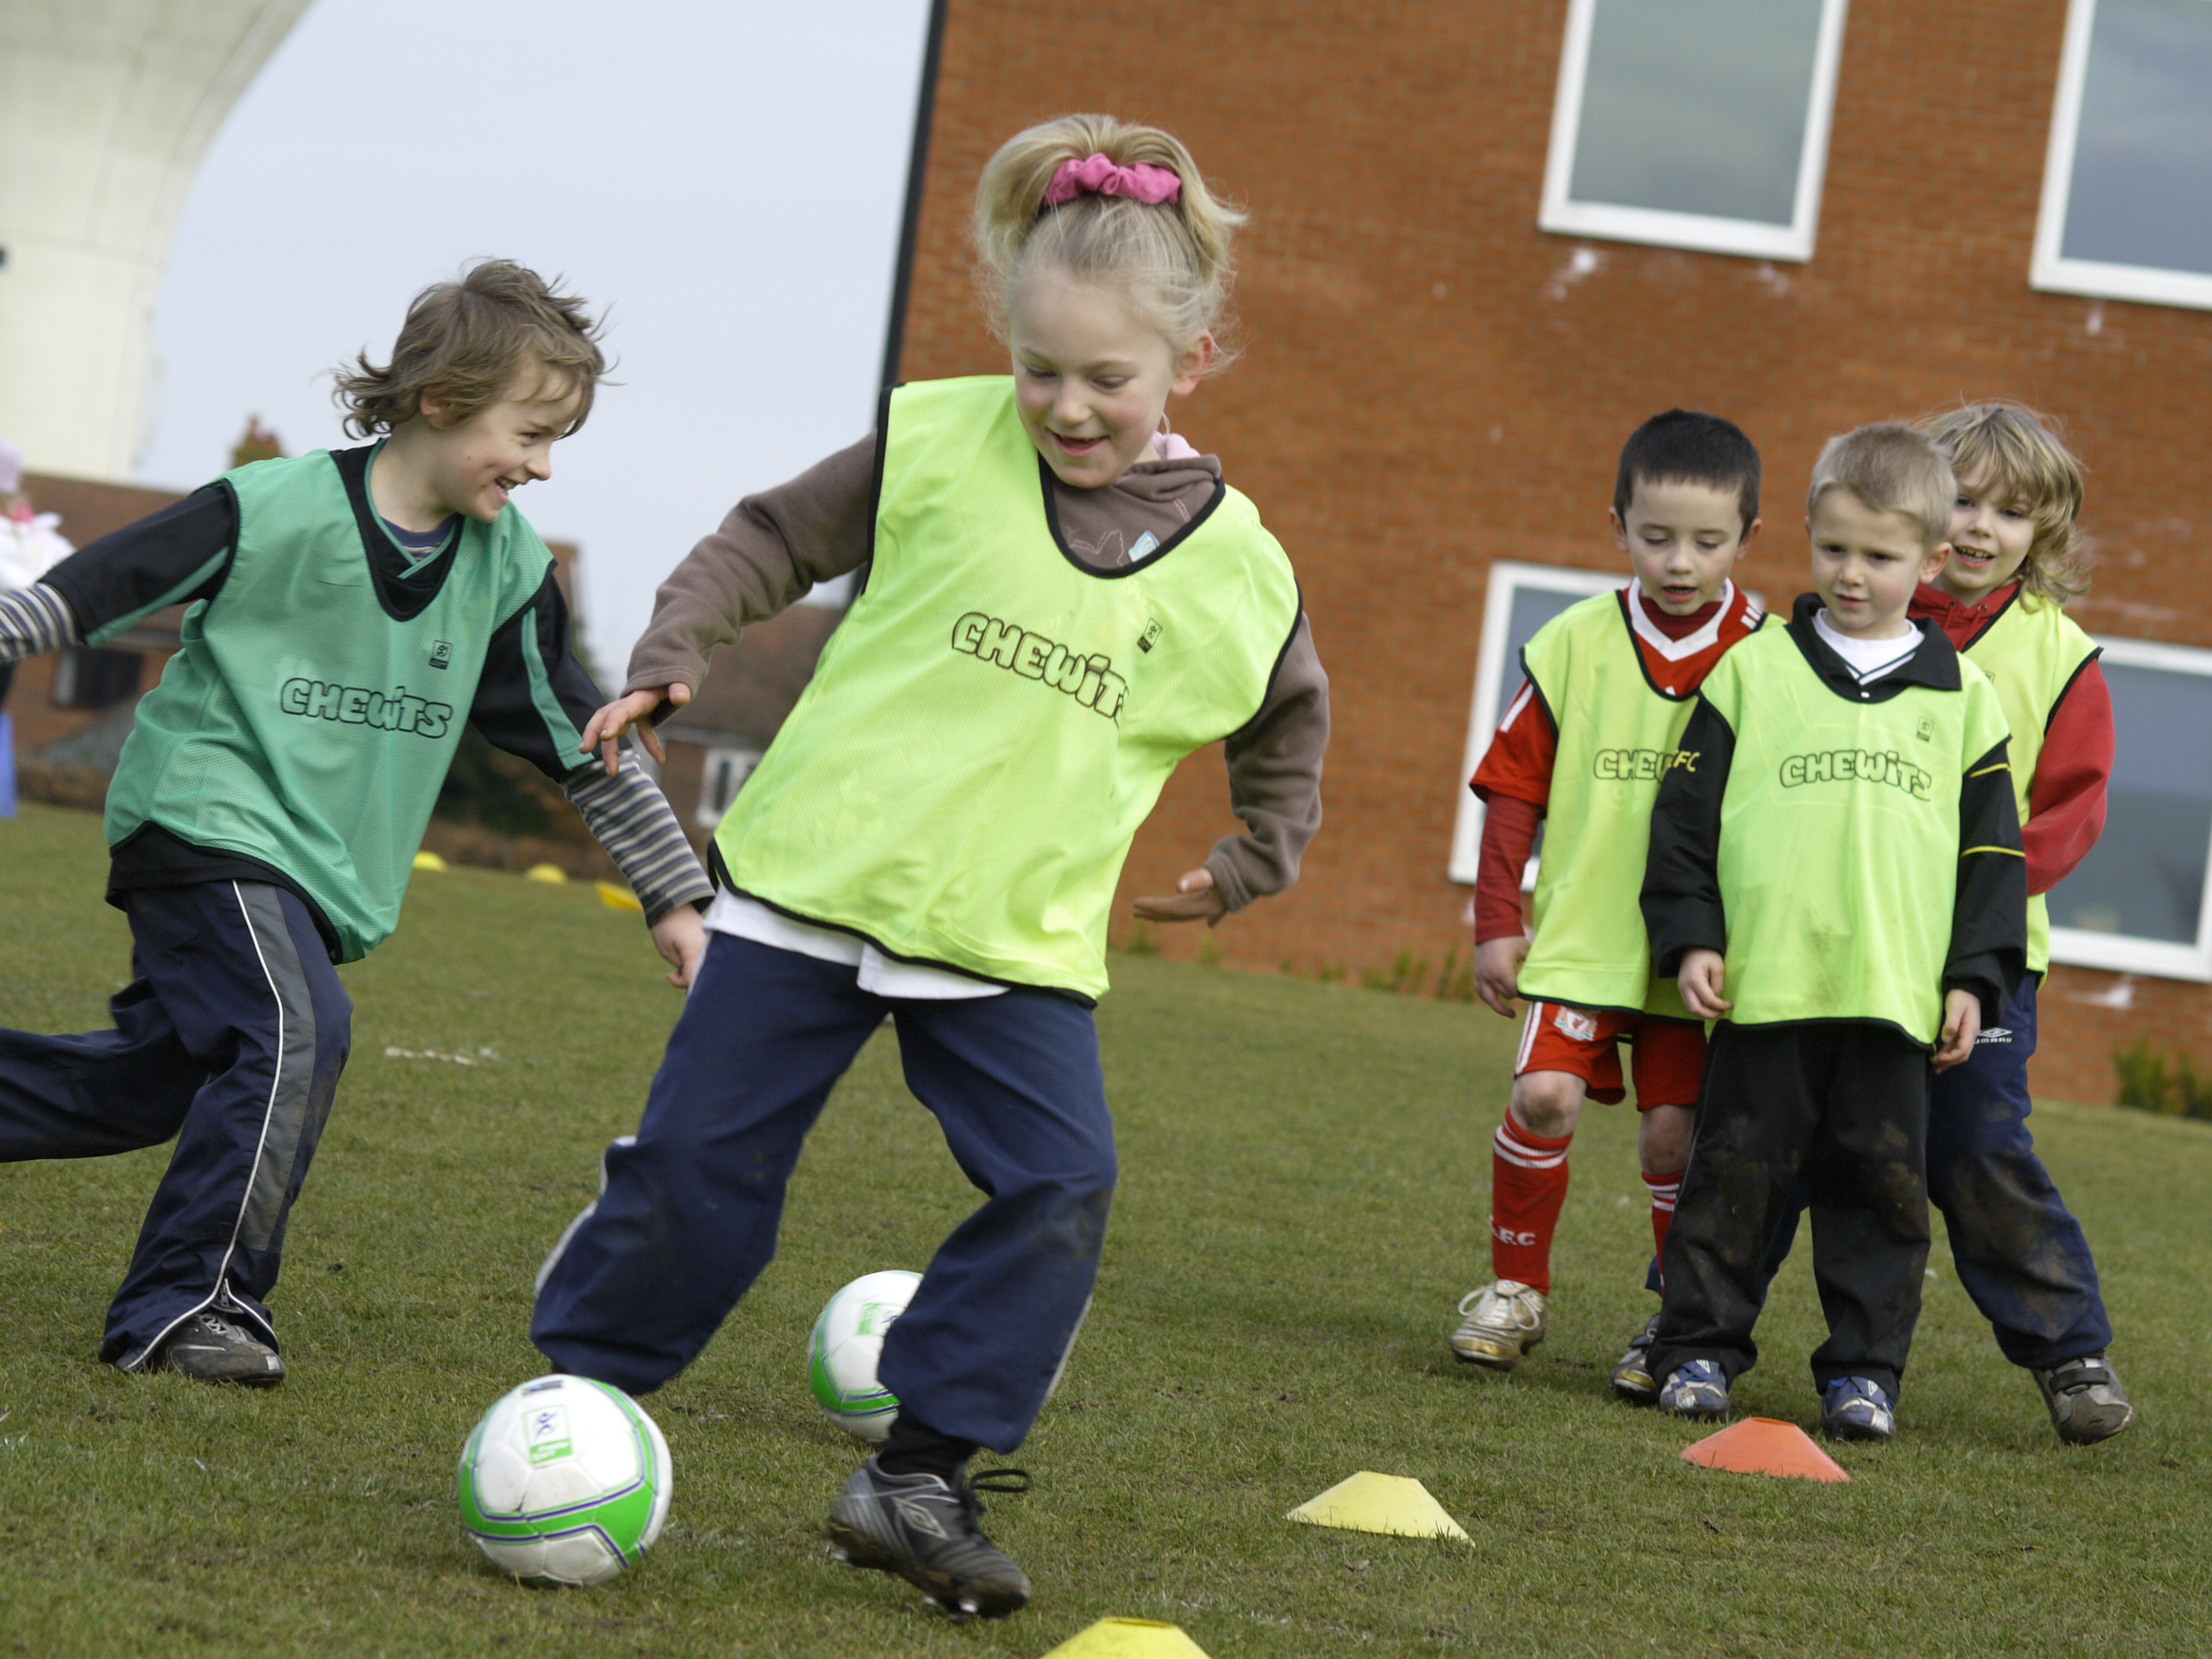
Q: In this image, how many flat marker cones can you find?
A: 6